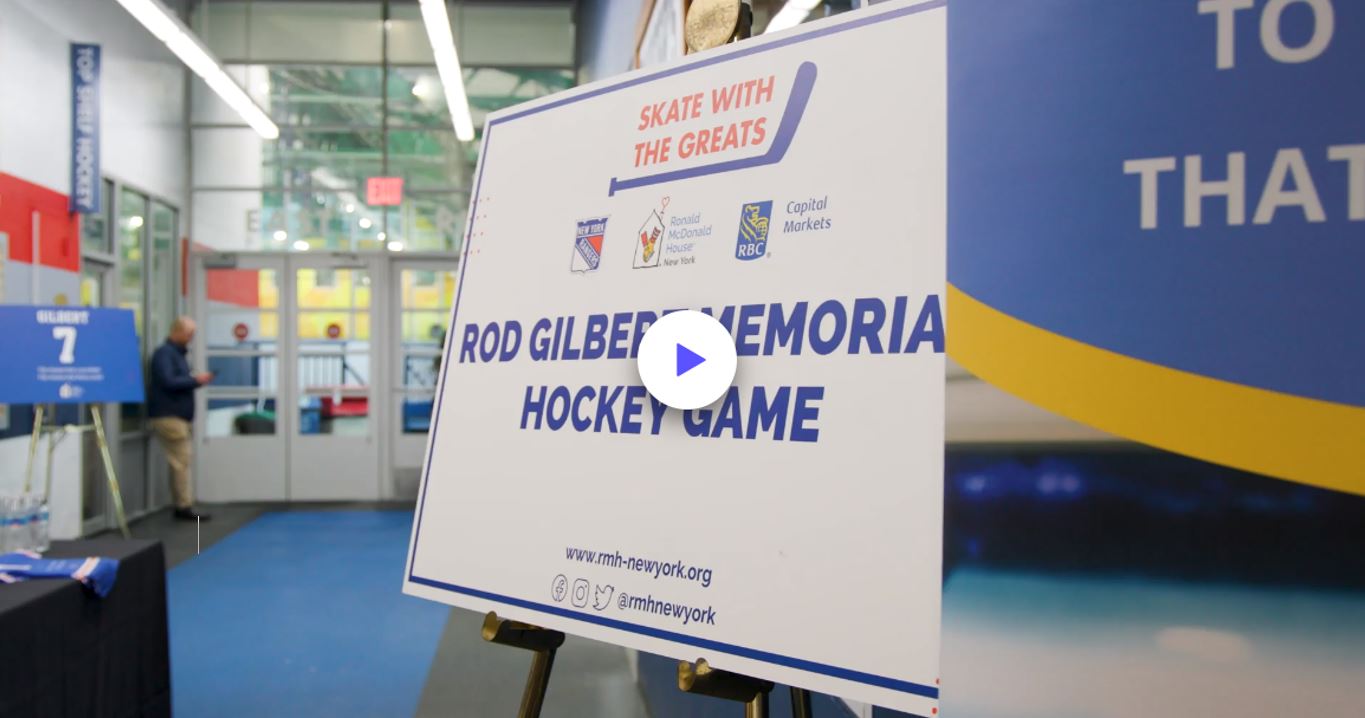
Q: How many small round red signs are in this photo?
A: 2